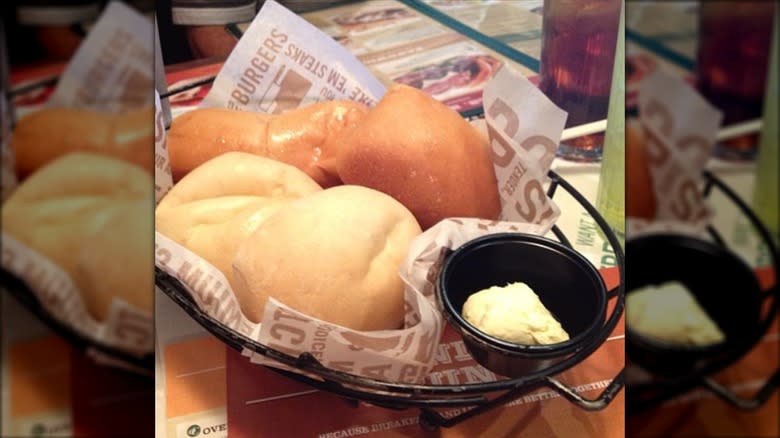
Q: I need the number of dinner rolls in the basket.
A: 4